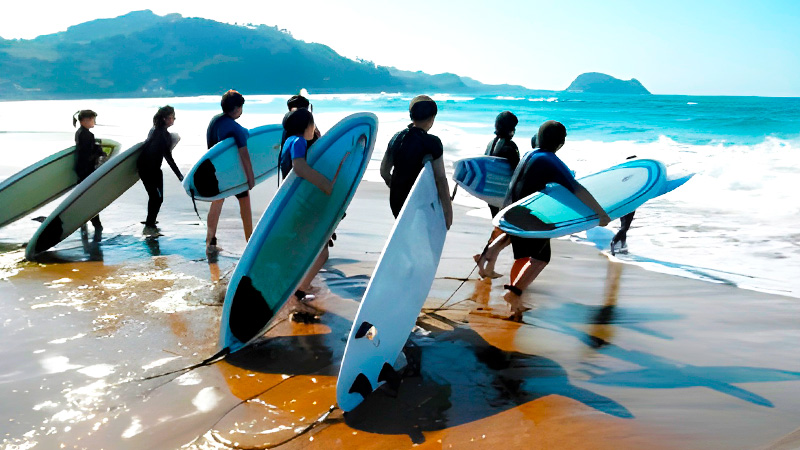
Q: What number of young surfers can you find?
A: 9